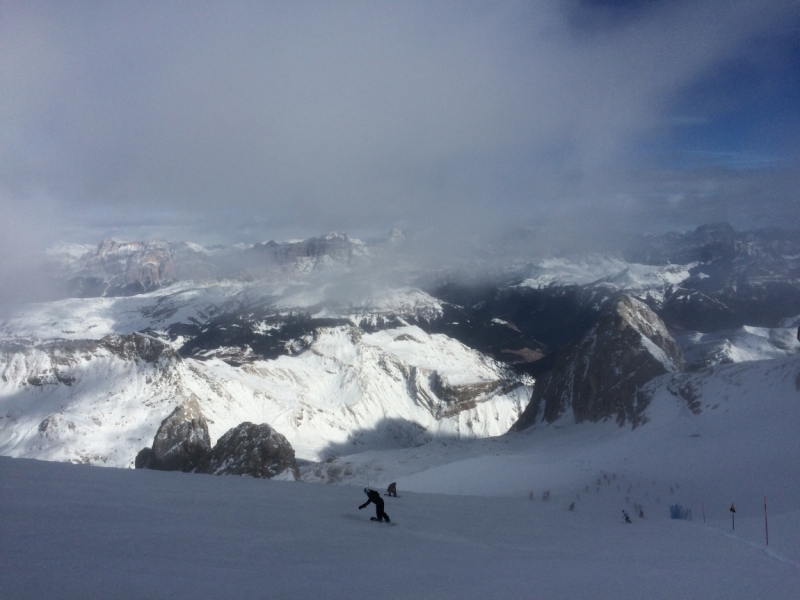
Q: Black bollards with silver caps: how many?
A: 0